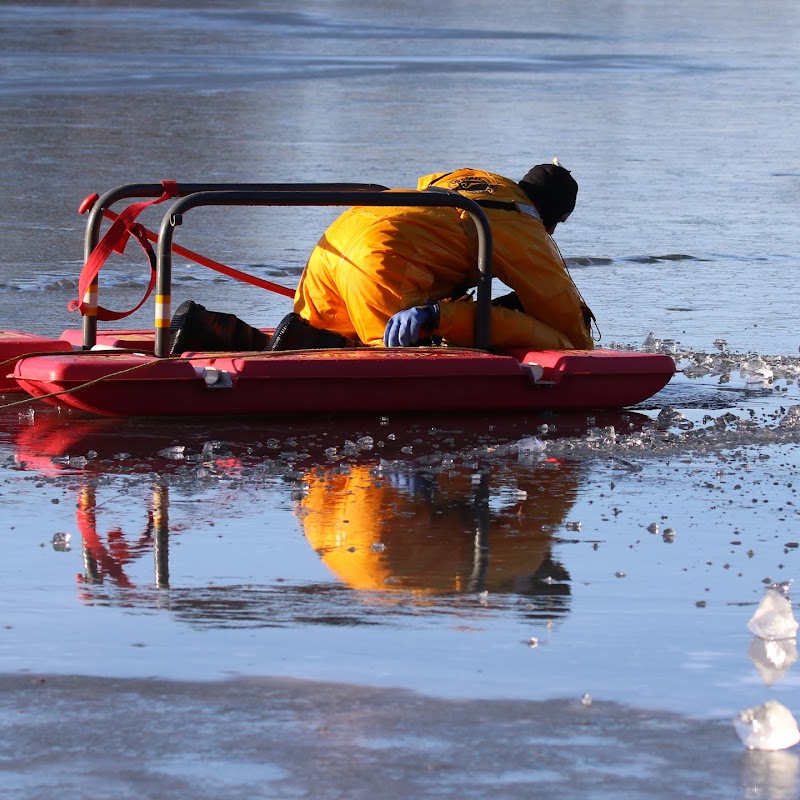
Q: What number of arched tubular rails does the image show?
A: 2